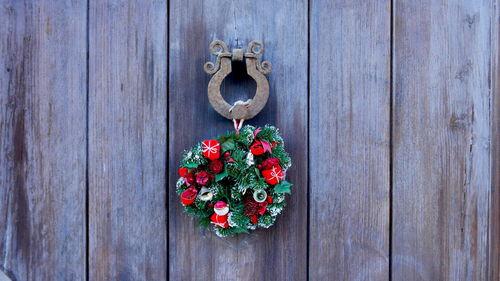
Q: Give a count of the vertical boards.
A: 5